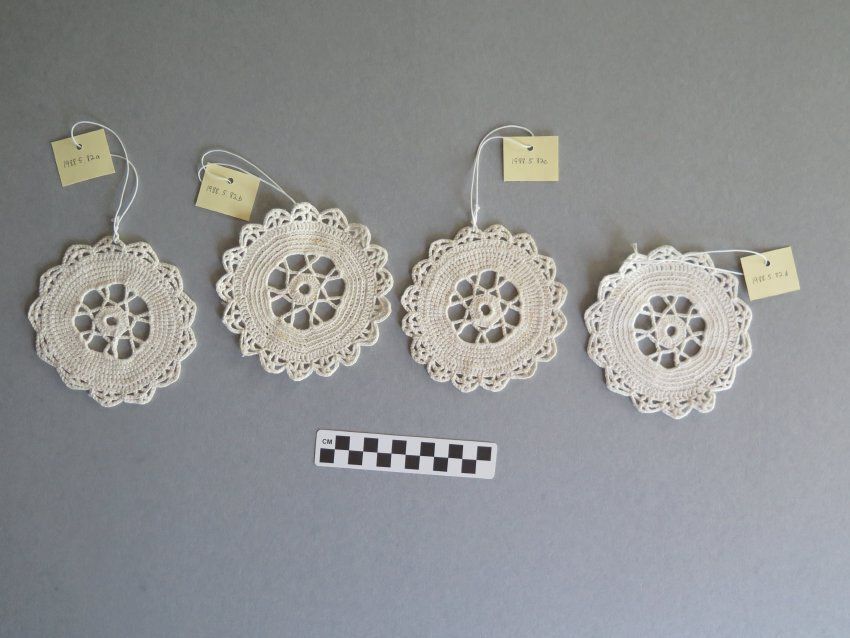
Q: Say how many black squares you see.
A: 12